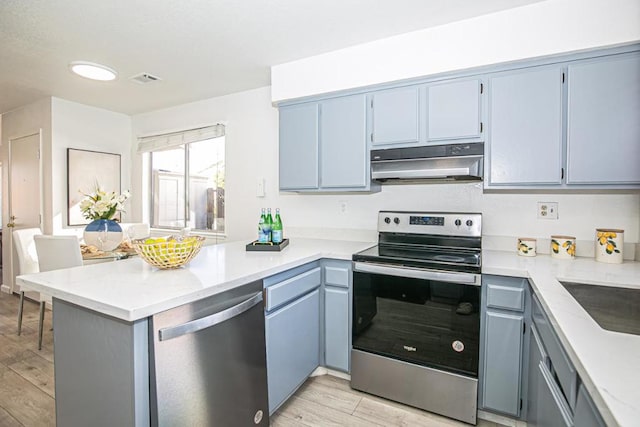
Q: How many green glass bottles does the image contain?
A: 3